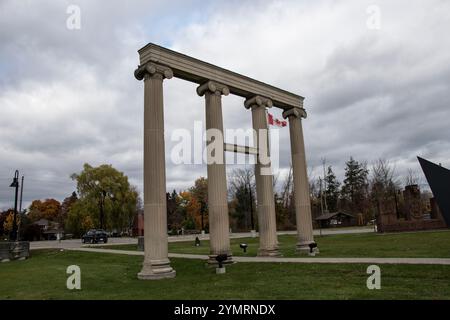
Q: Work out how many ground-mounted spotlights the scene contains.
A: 4